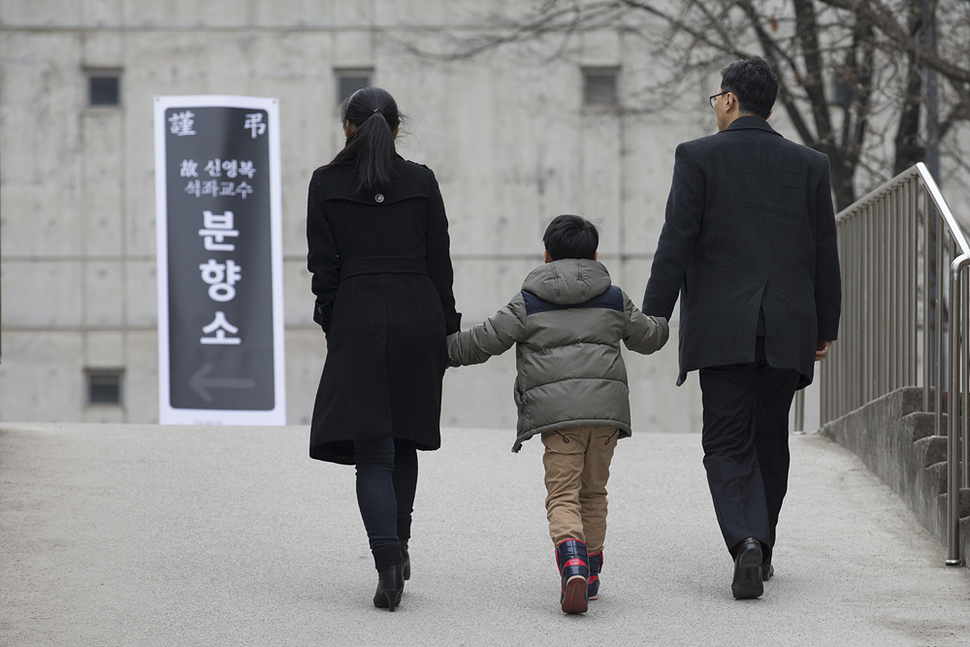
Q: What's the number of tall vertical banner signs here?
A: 1